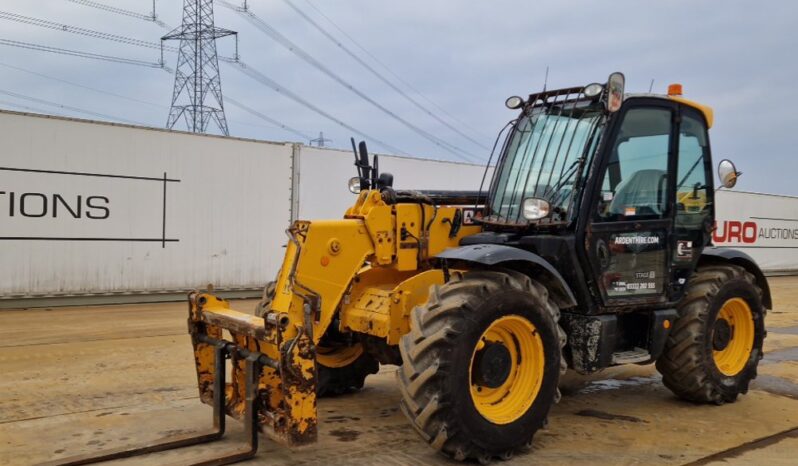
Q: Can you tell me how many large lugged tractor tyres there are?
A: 3